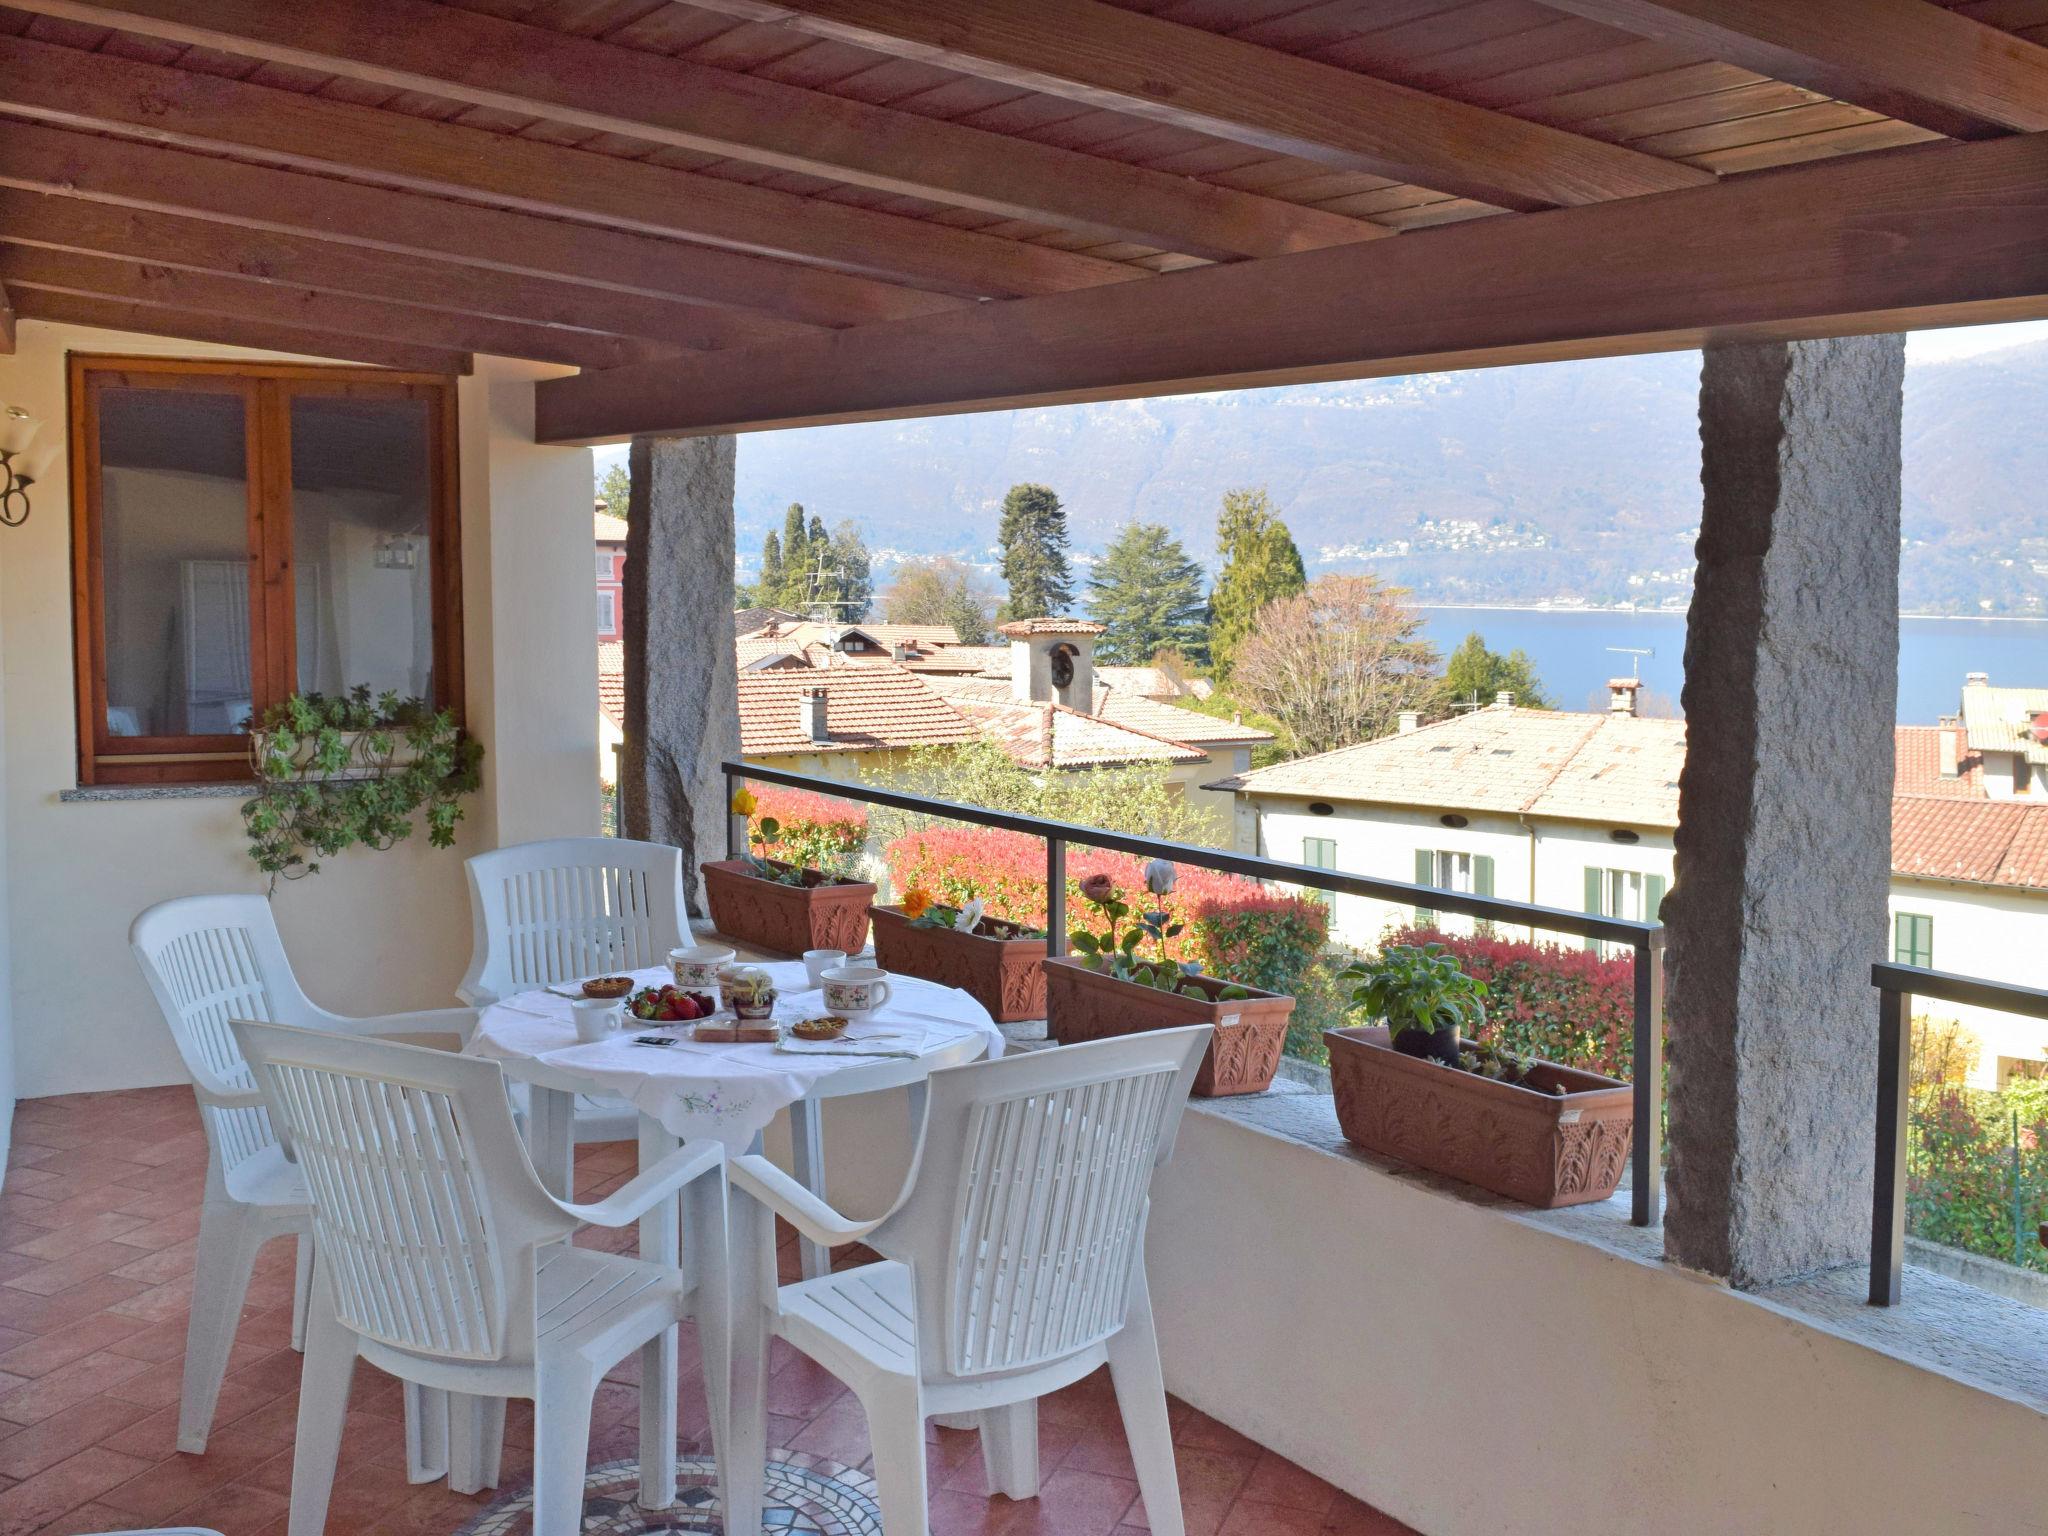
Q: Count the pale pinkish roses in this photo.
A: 1